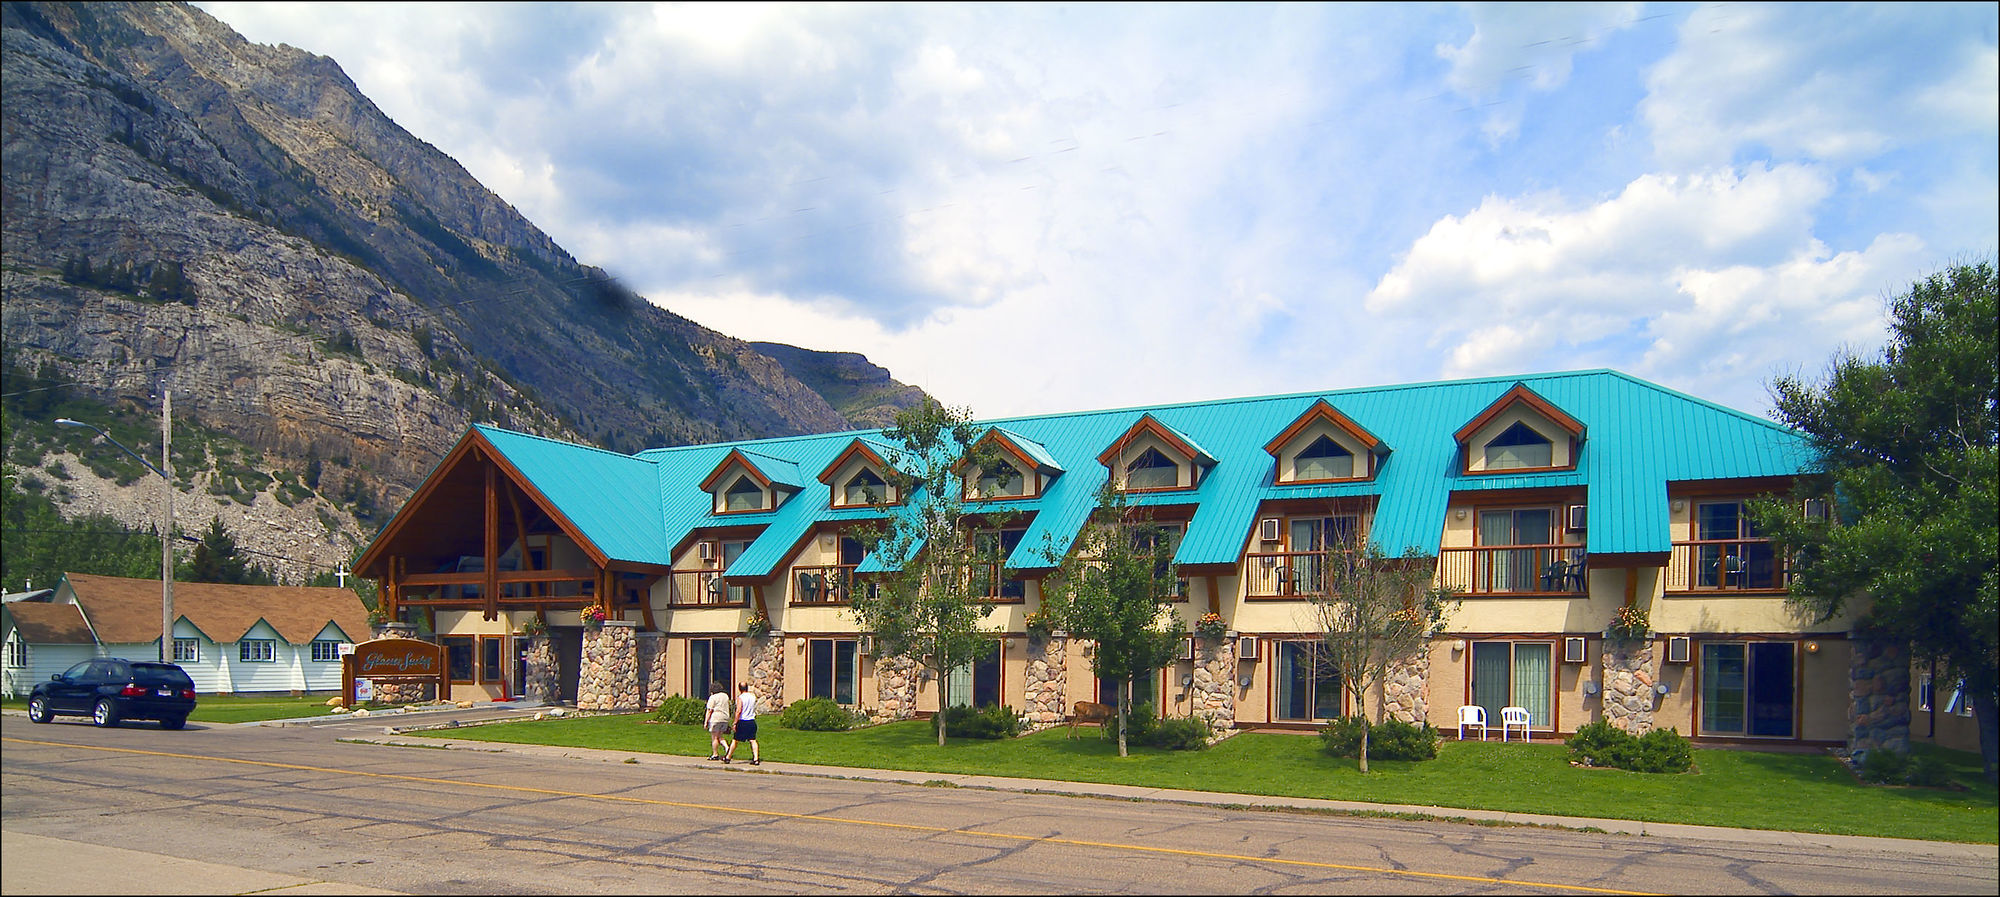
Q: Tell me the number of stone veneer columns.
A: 11